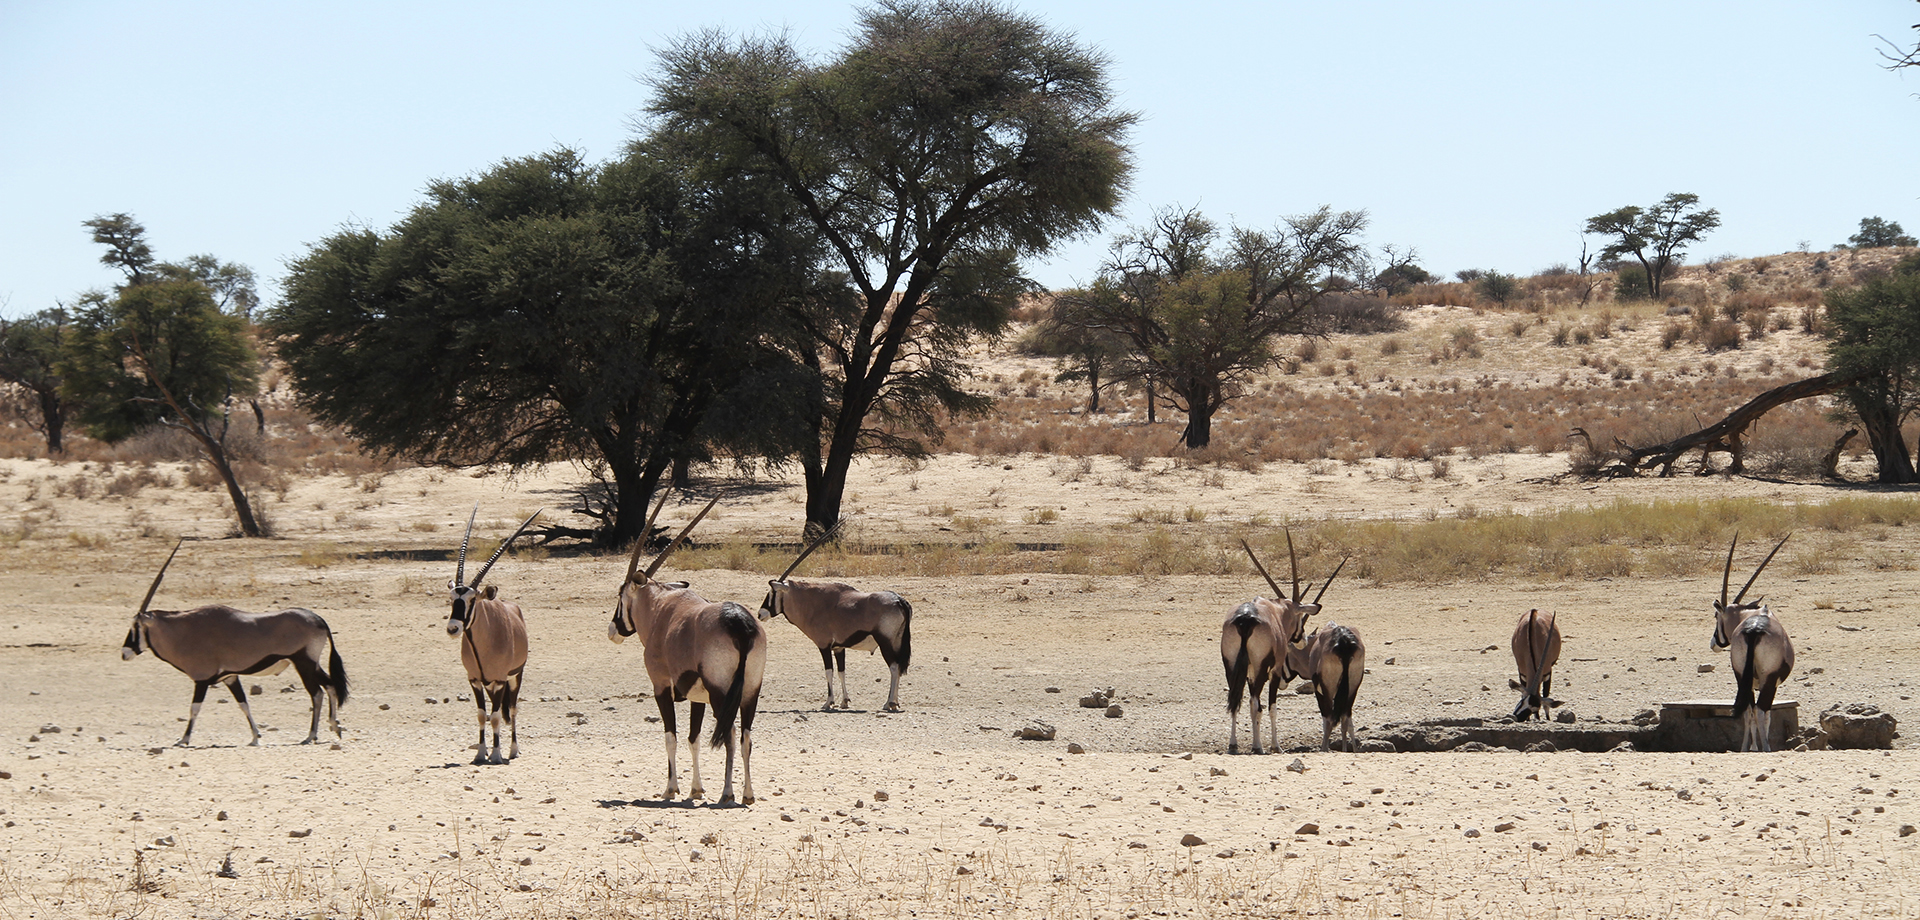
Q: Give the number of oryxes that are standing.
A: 8